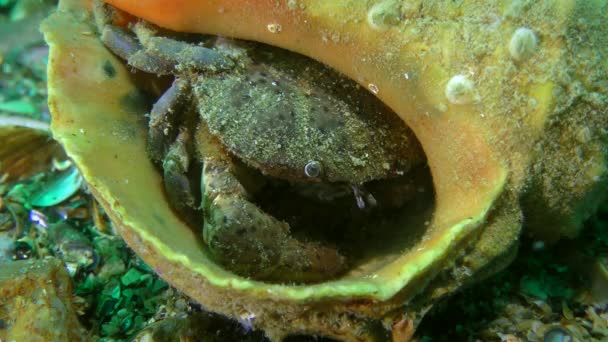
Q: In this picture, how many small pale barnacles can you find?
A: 3